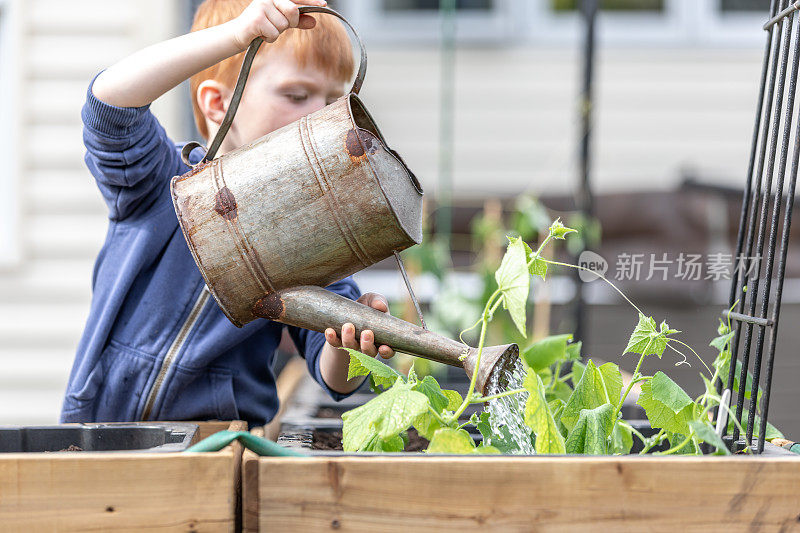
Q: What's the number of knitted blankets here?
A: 0